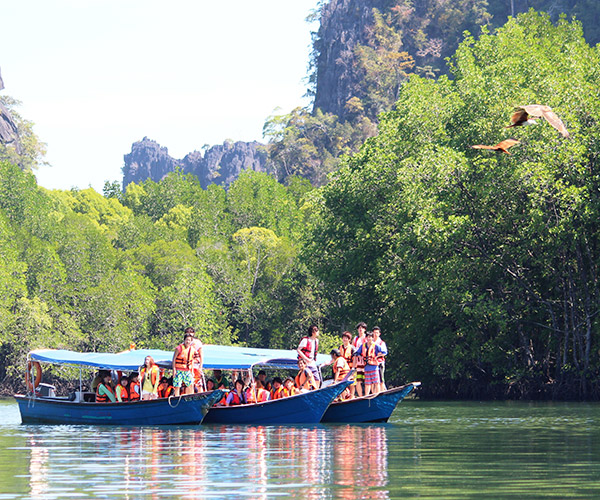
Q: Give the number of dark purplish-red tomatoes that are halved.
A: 0